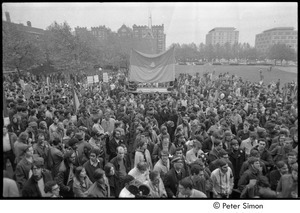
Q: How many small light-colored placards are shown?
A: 3